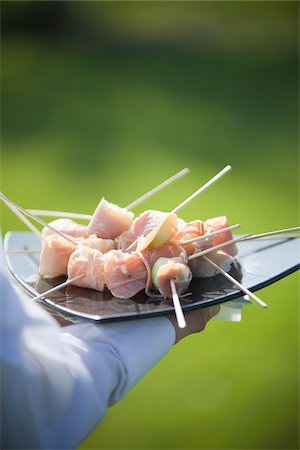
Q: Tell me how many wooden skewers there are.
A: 12